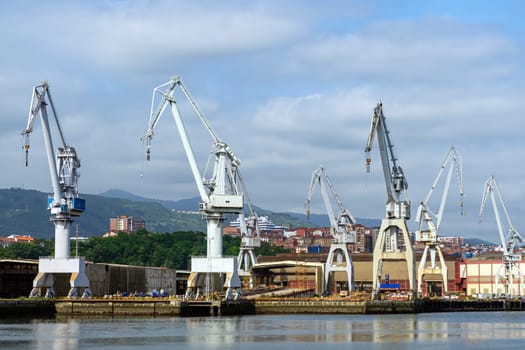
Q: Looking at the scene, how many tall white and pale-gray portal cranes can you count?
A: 7